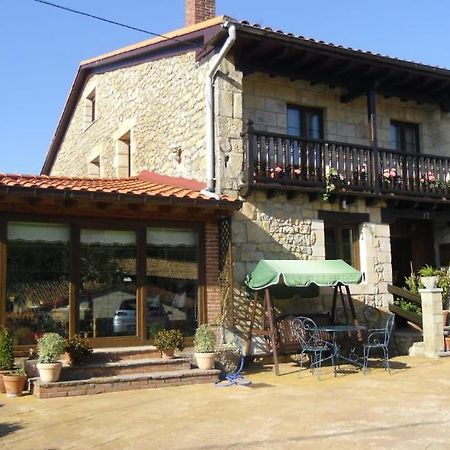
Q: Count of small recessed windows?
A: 3